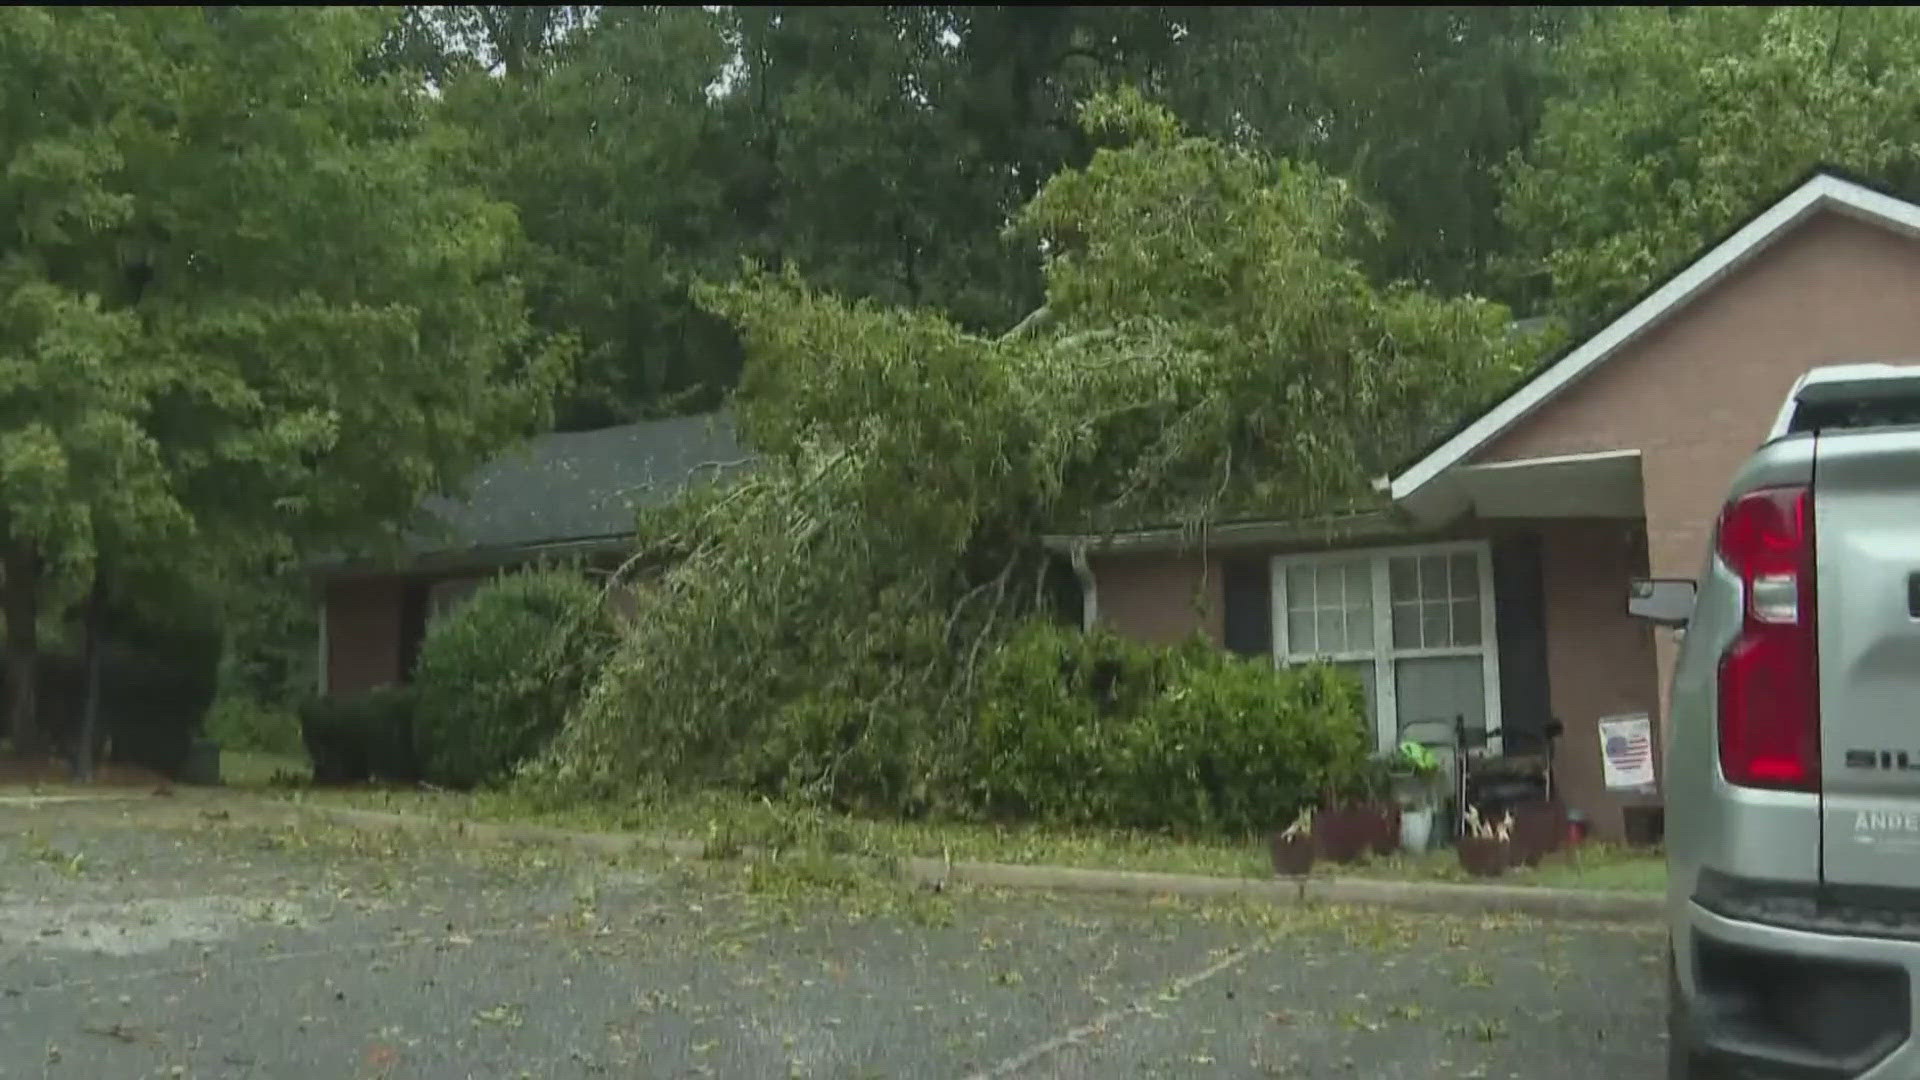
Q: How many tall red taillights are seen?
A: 1